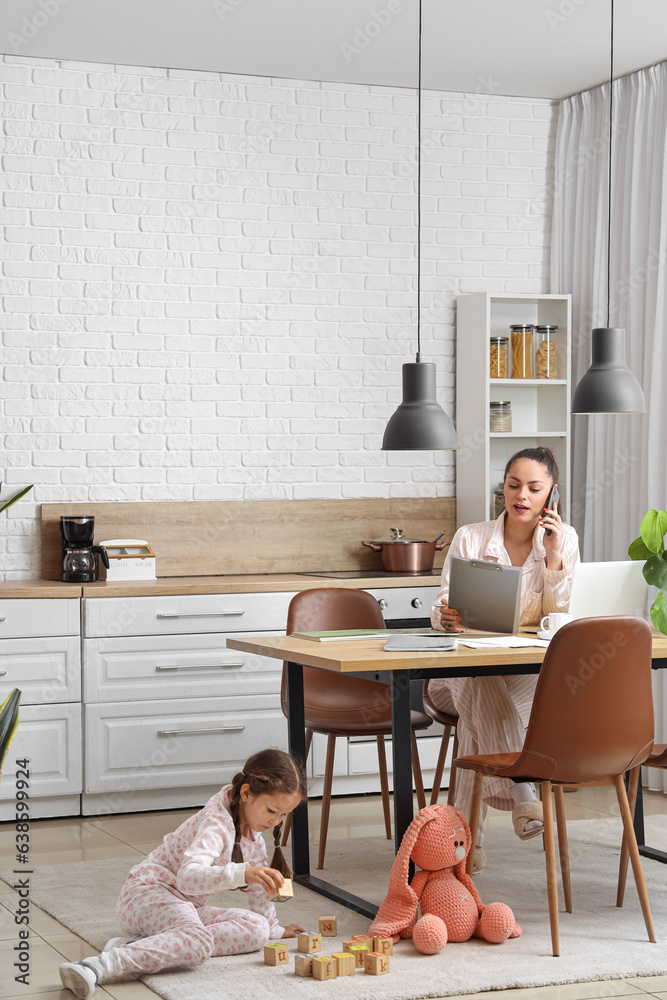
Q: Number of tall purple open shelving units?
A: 0